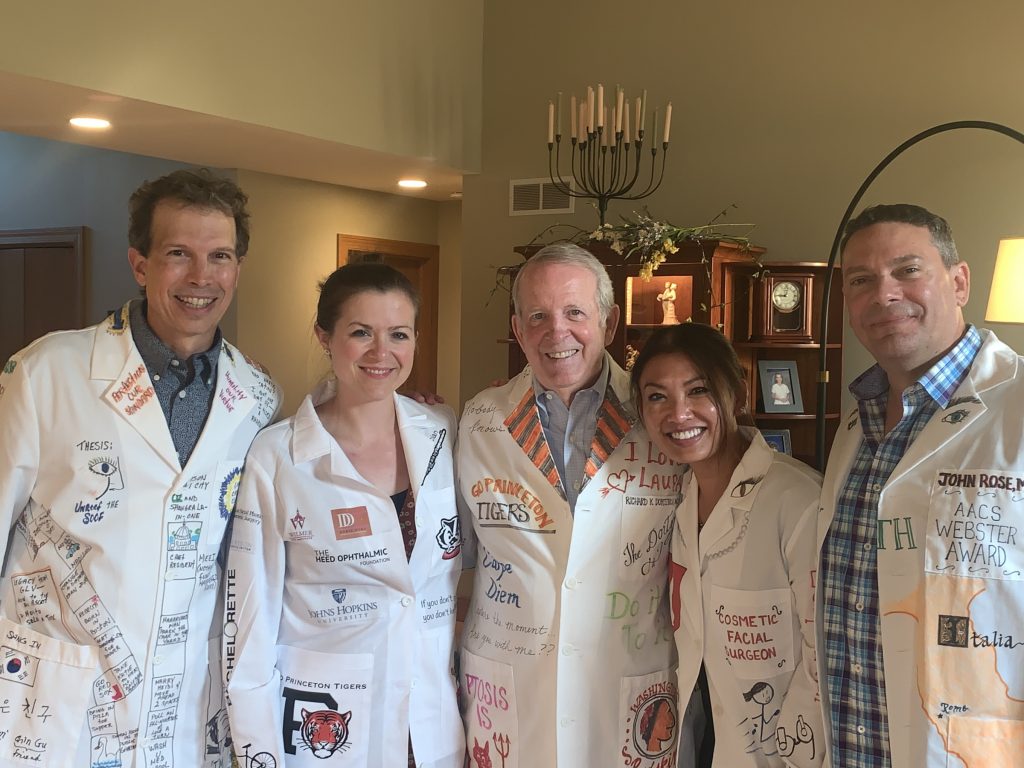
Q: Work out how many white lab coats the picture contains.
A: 5